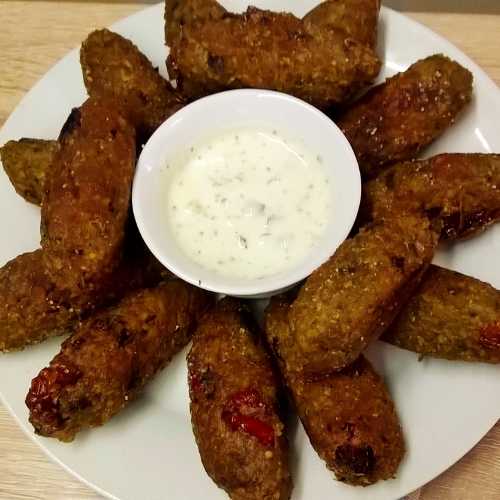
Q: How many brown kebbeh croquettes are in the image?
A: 14